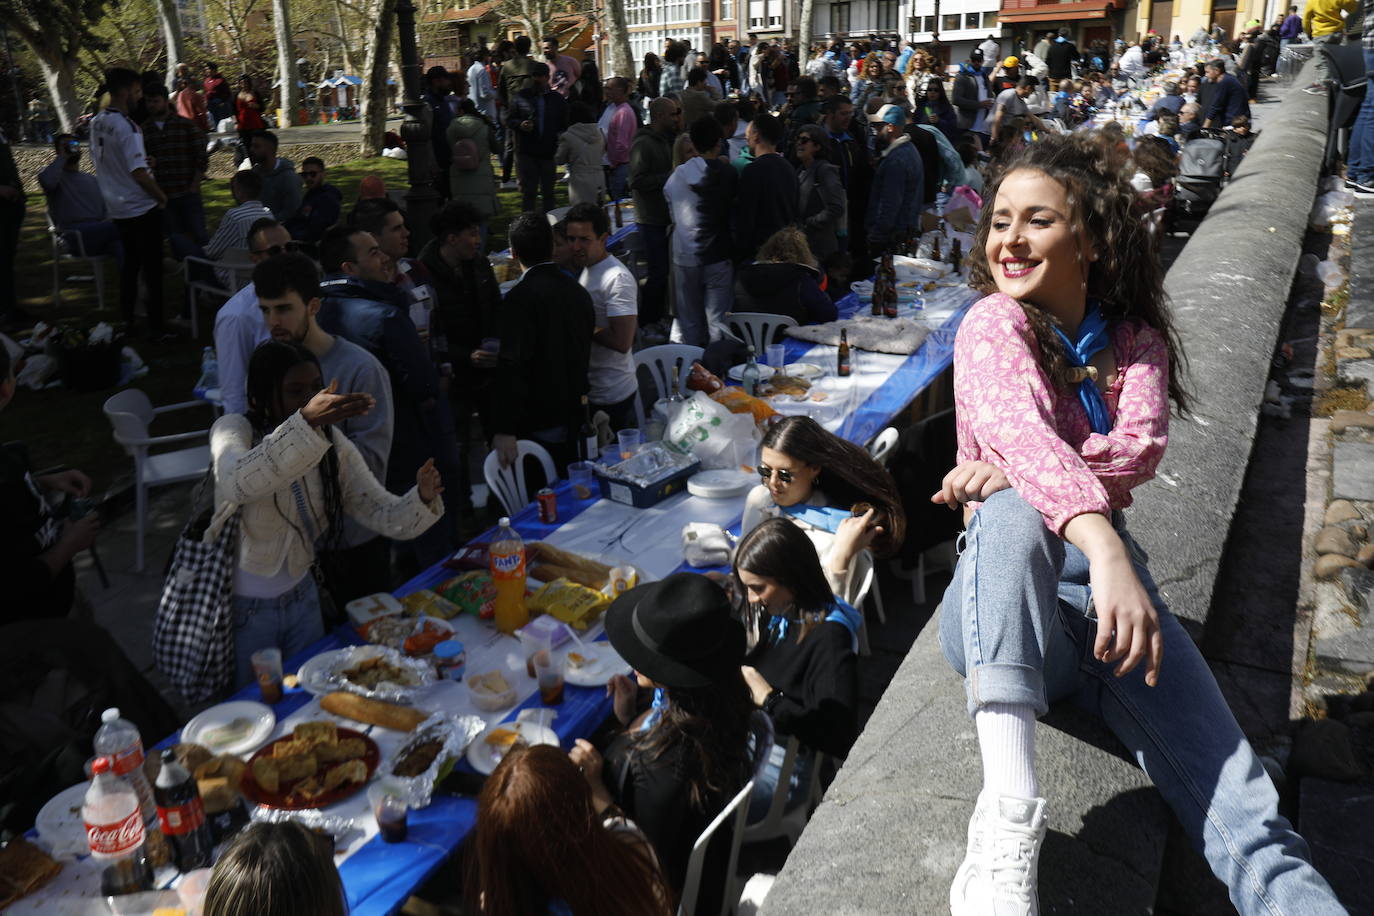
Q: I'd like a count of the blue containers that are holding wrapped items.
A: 1